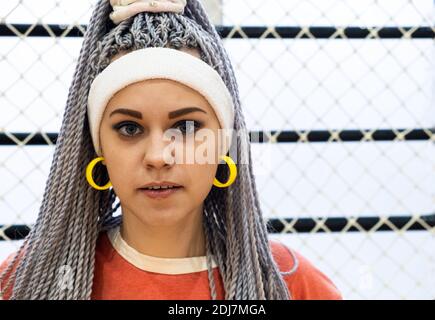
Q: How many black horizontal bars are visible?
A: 3